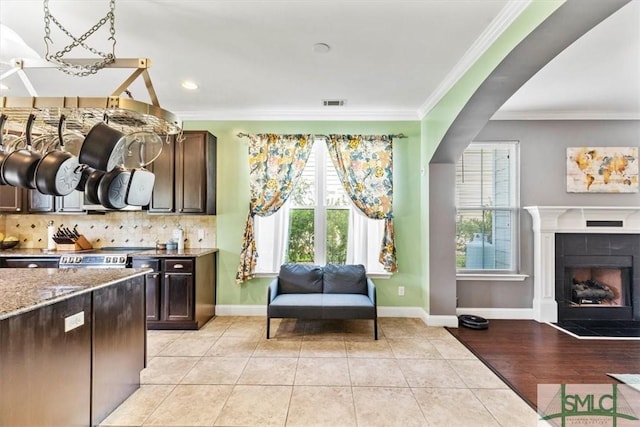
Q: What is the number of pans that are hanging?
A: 8